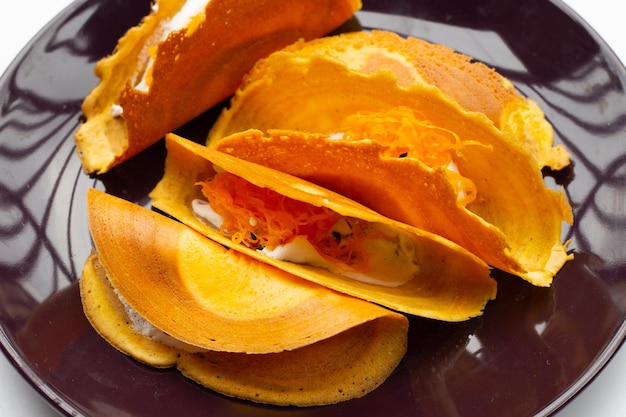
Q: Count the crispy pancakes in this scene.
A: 5